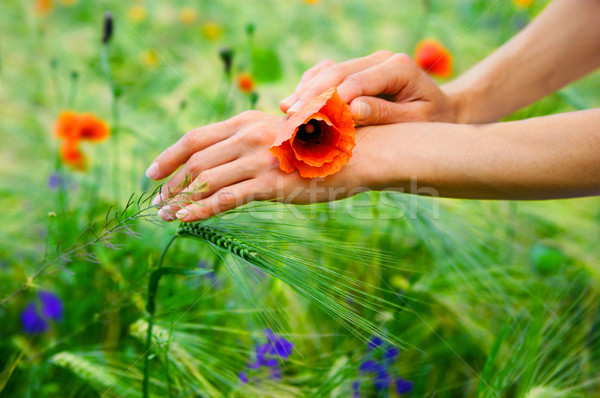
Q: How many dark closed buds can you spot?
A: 2